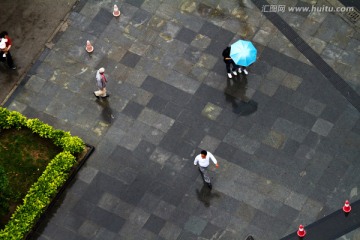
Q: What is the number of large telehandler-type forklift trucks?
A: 0